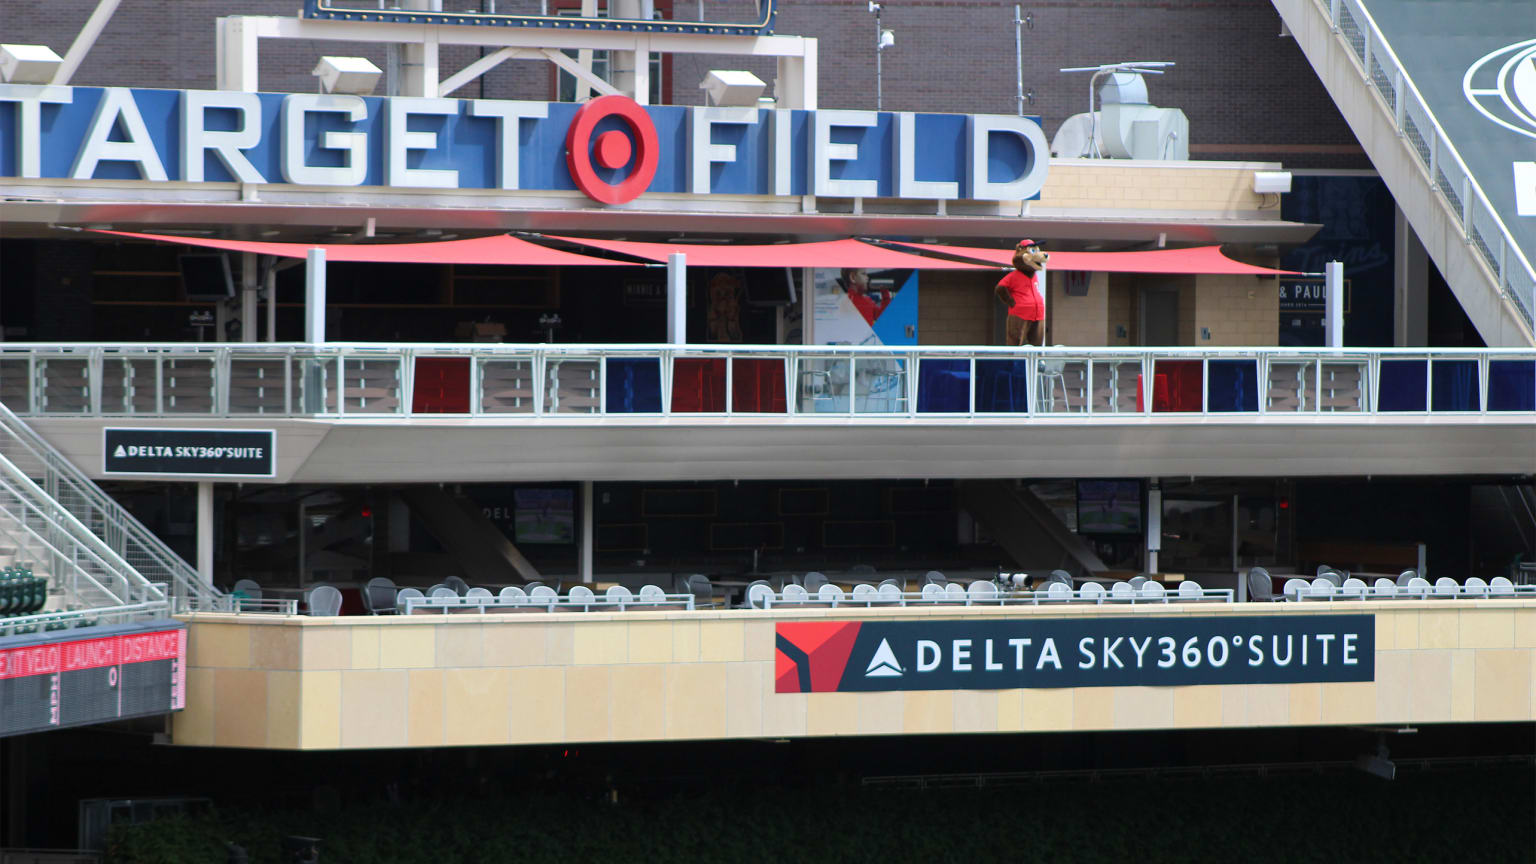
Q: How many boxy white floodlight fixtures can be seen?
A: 3